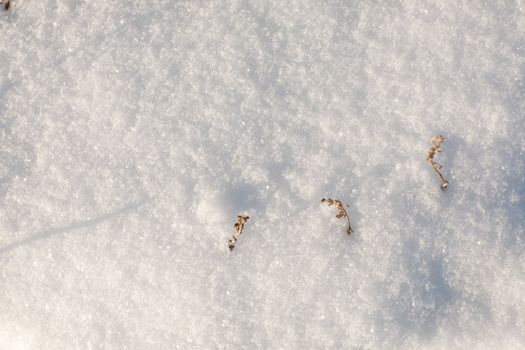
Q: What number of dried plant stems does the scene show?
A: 3